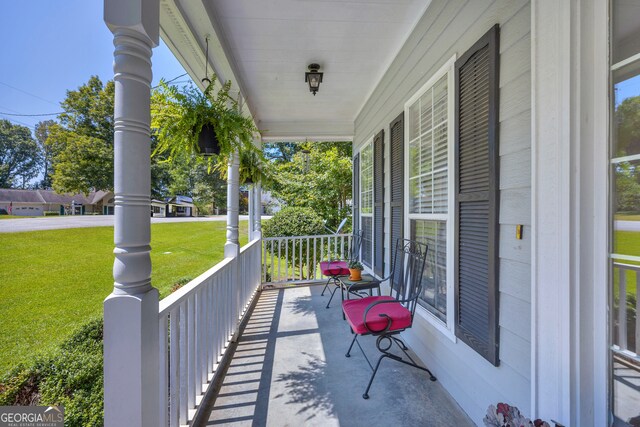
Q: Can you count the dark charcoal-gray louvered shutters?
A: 4